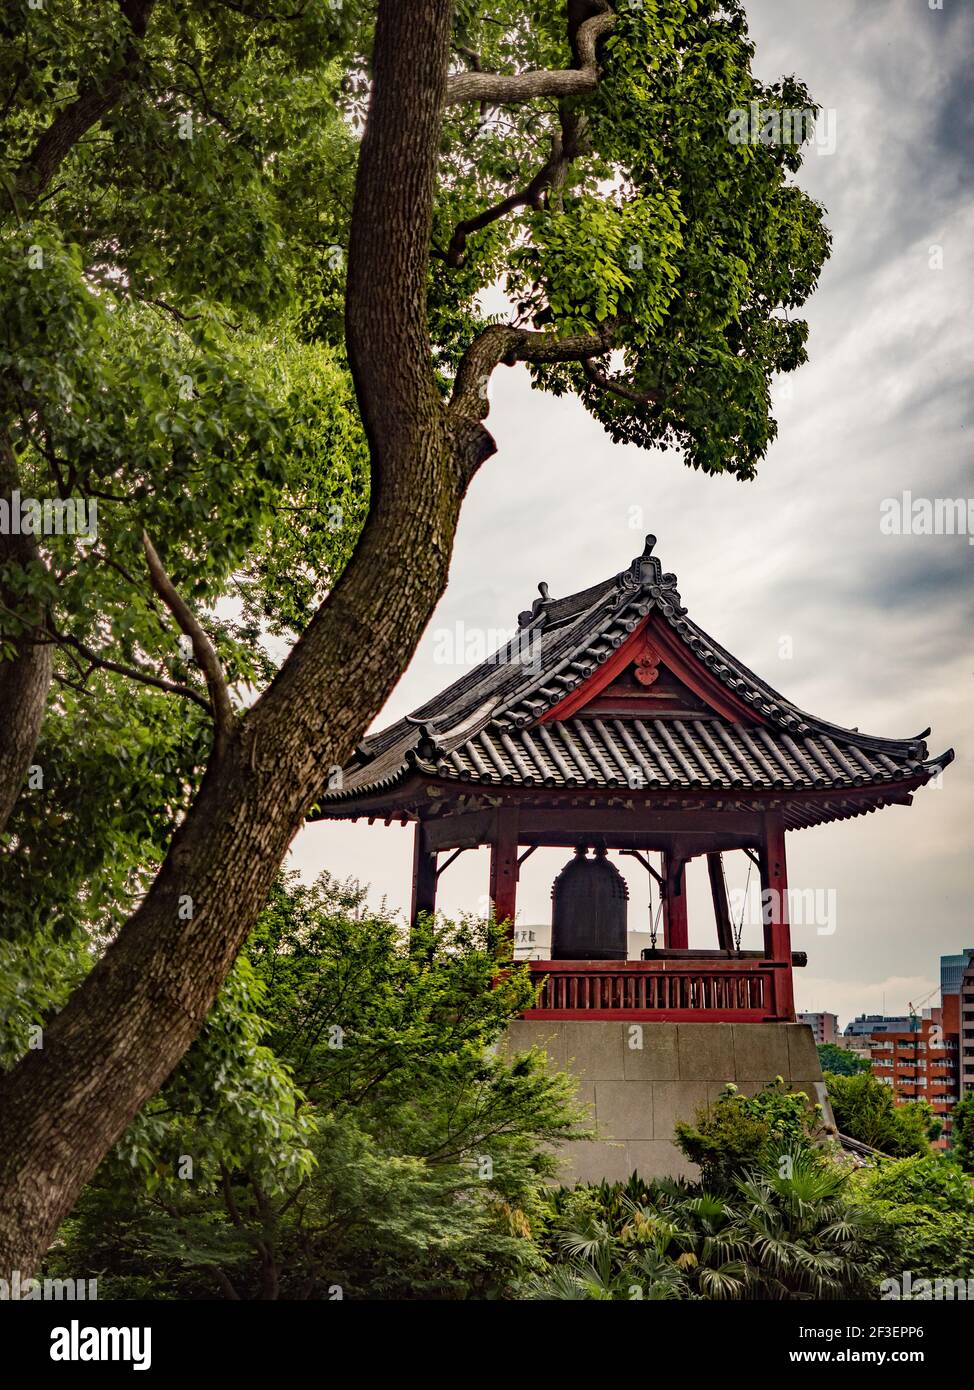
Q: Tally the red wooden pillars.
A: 4